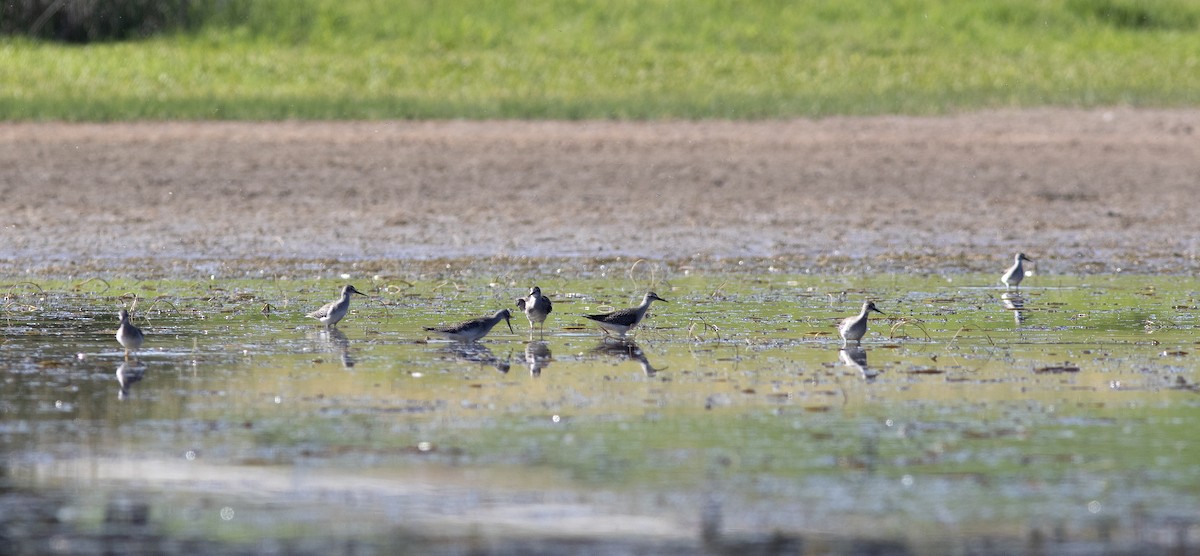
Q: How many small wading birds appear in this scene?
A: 7